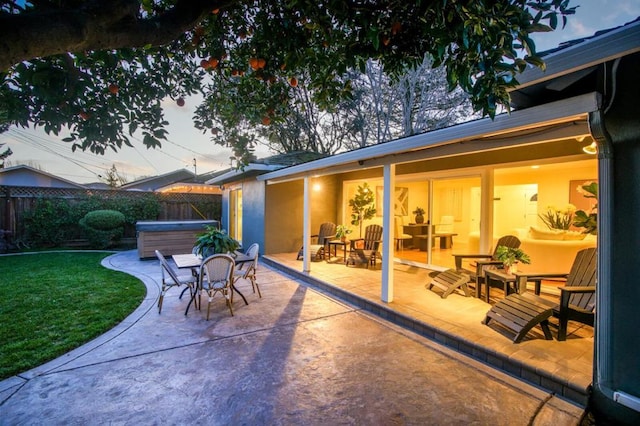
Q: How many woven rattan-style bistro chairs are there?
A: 4